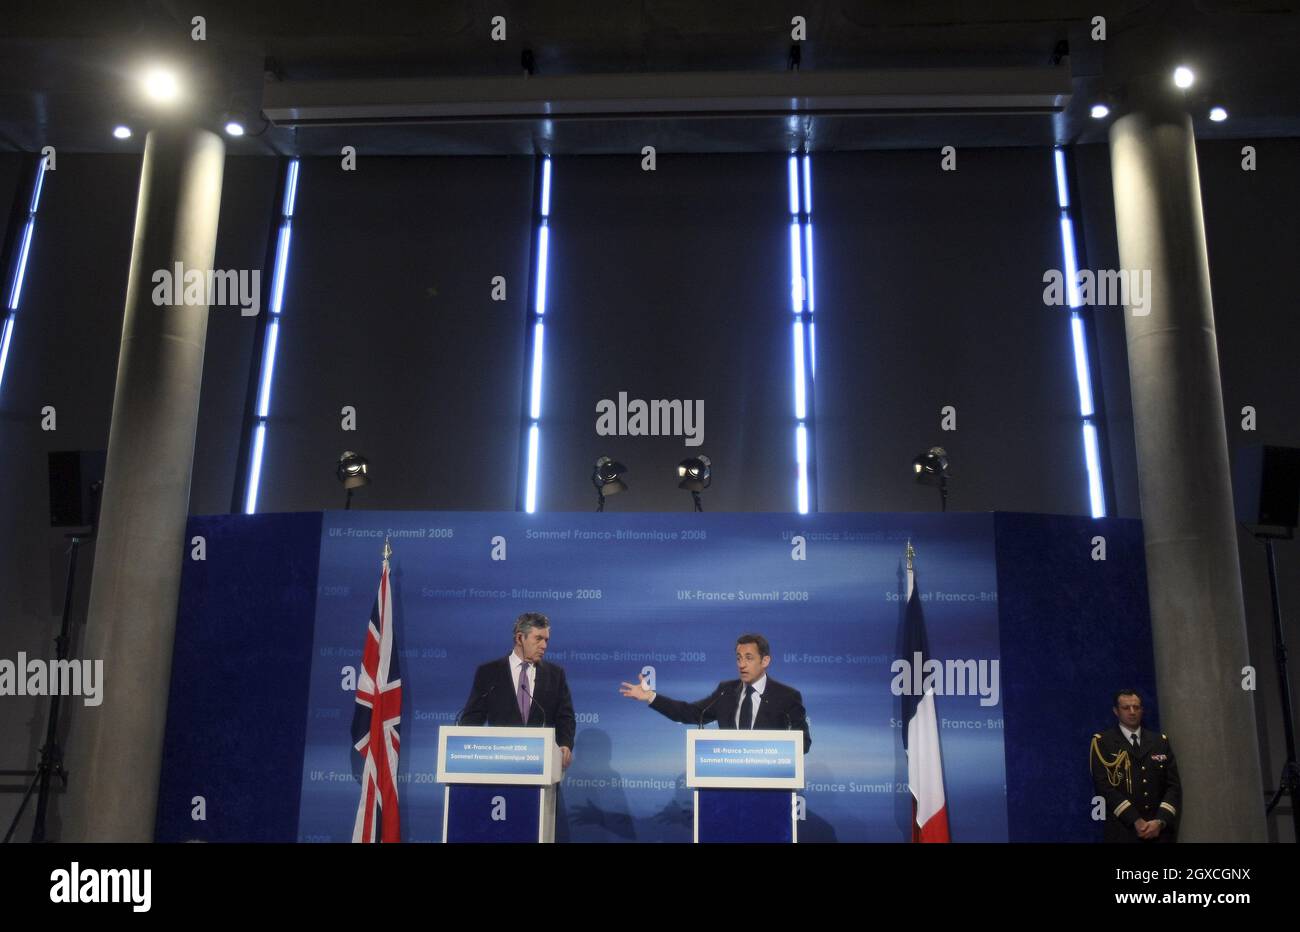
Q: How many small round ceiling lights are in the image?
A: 6